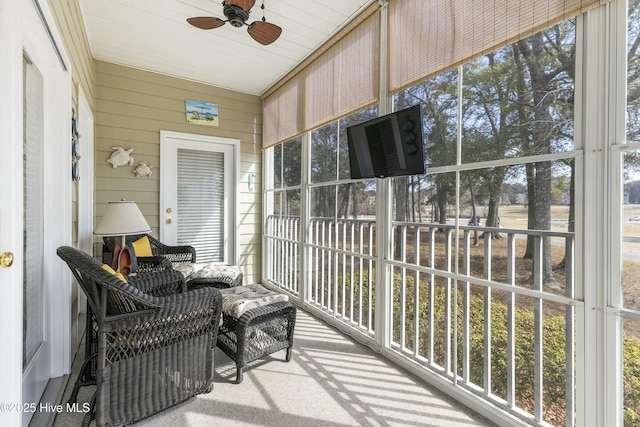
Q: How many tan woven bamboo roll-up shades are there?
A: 2